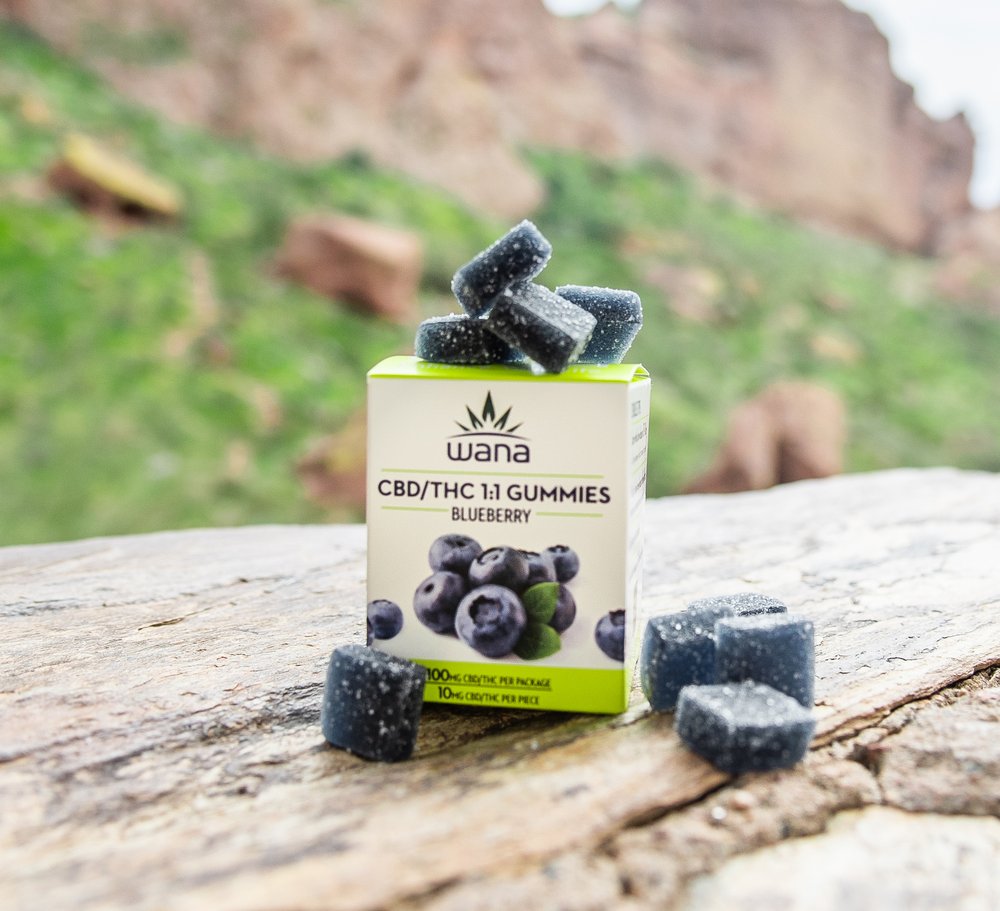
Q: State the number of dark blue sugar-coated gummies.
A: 9